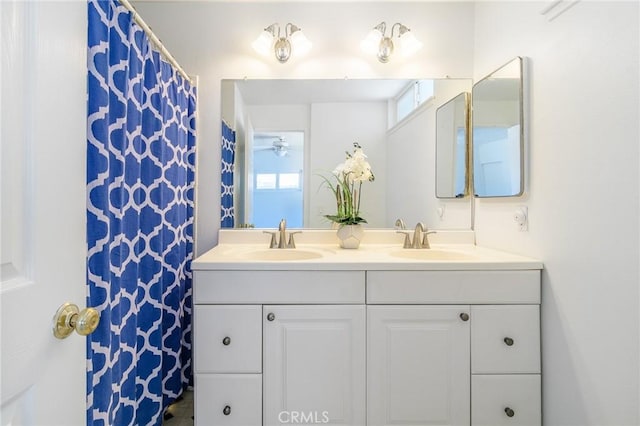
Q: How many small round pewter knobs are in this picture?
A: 6